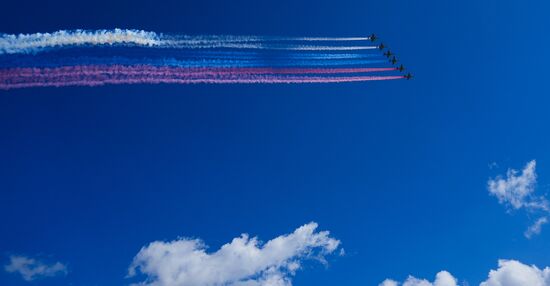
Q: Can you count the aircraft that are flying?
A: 6